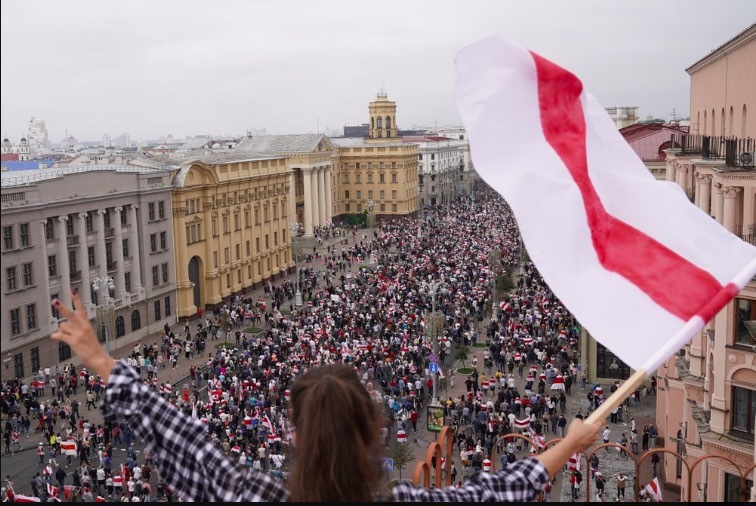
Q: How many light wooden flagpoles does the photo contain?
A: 1